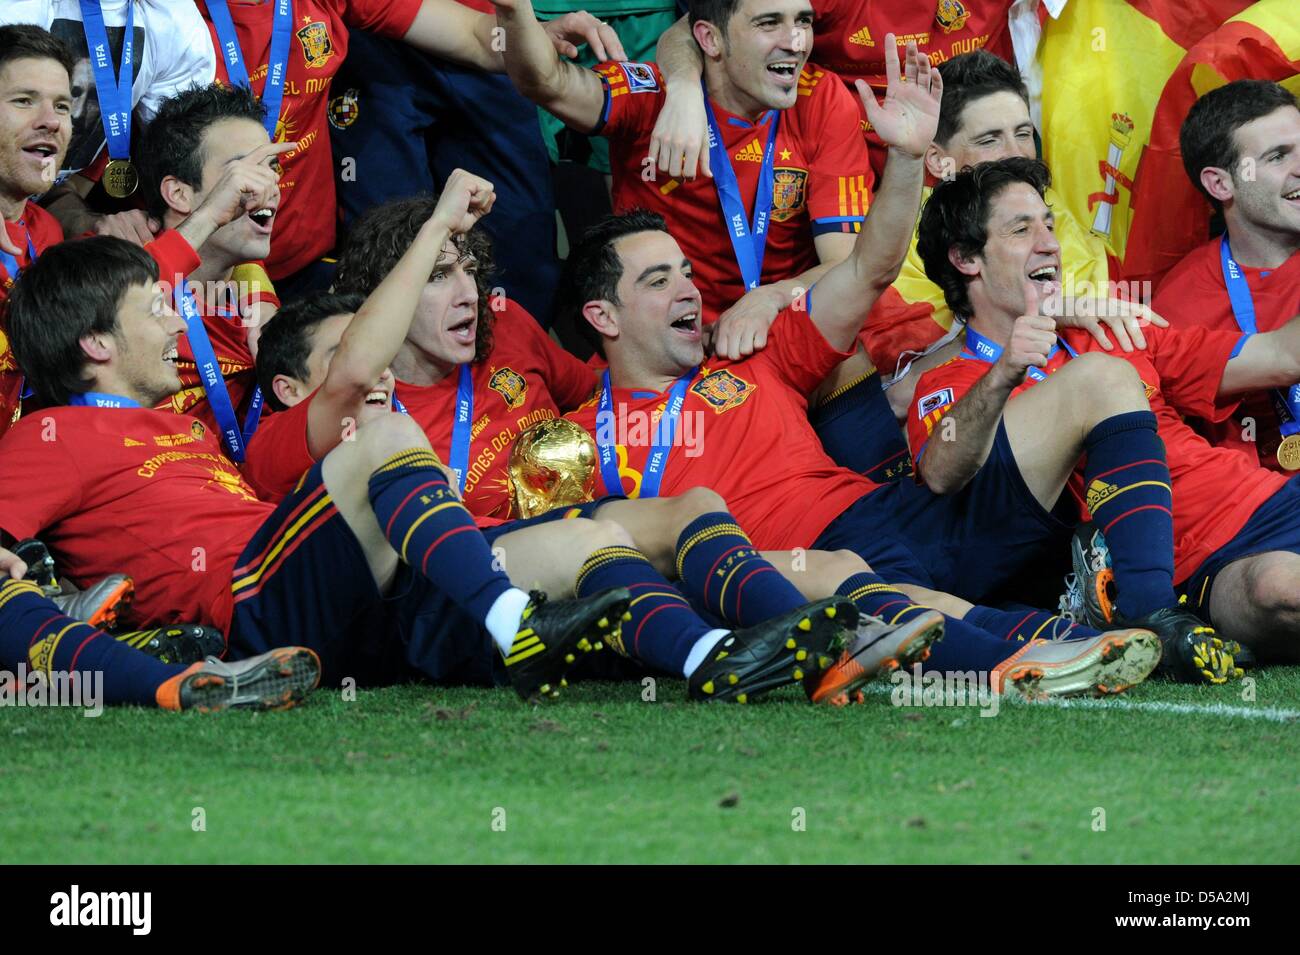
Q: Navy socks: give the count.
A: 8